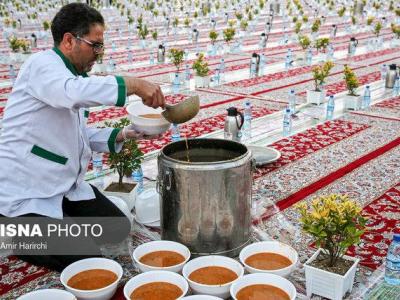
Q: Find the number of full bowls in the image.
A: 6